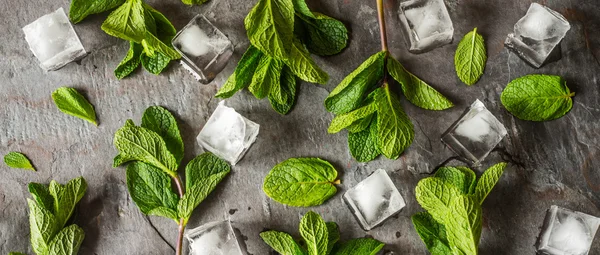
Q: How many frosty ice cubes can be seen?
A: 9